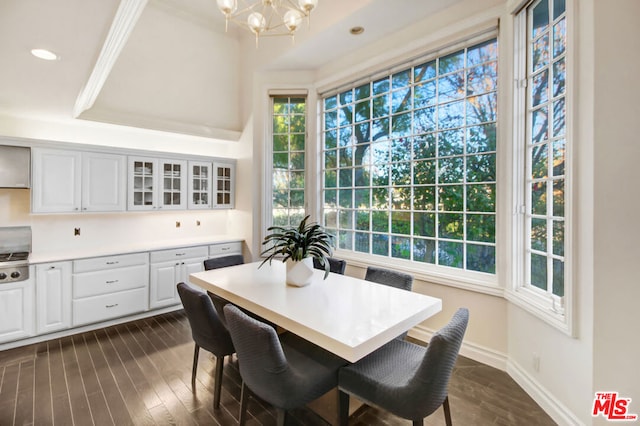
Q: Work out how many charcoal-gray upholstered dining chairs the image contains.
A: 6